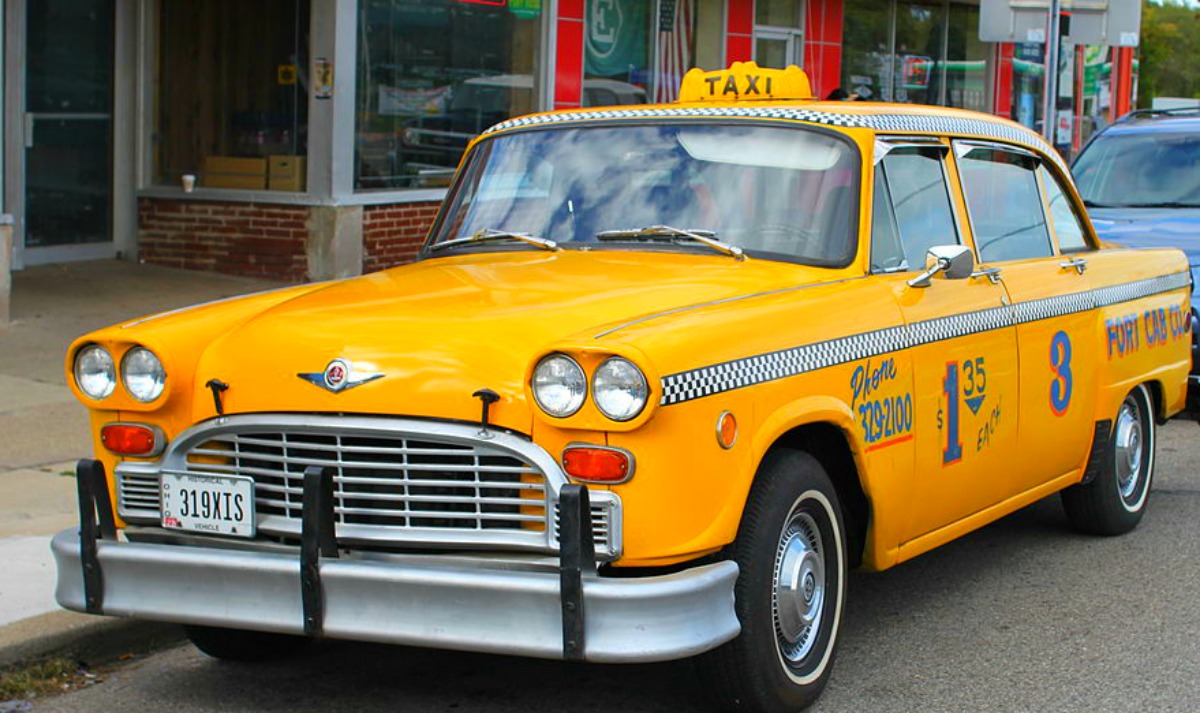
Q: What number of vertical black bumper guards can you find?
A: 3